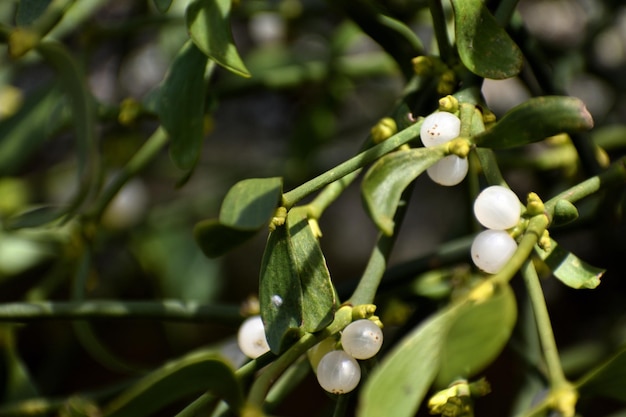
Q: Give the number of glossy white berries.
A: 7